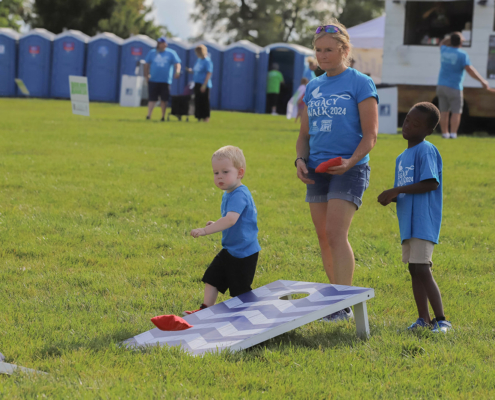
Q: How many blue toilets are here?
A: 9